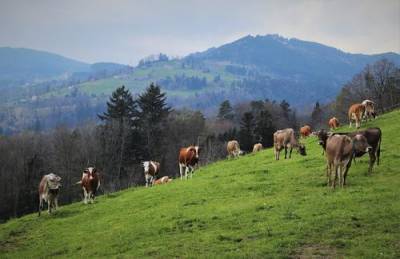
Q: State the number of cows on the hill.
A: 14